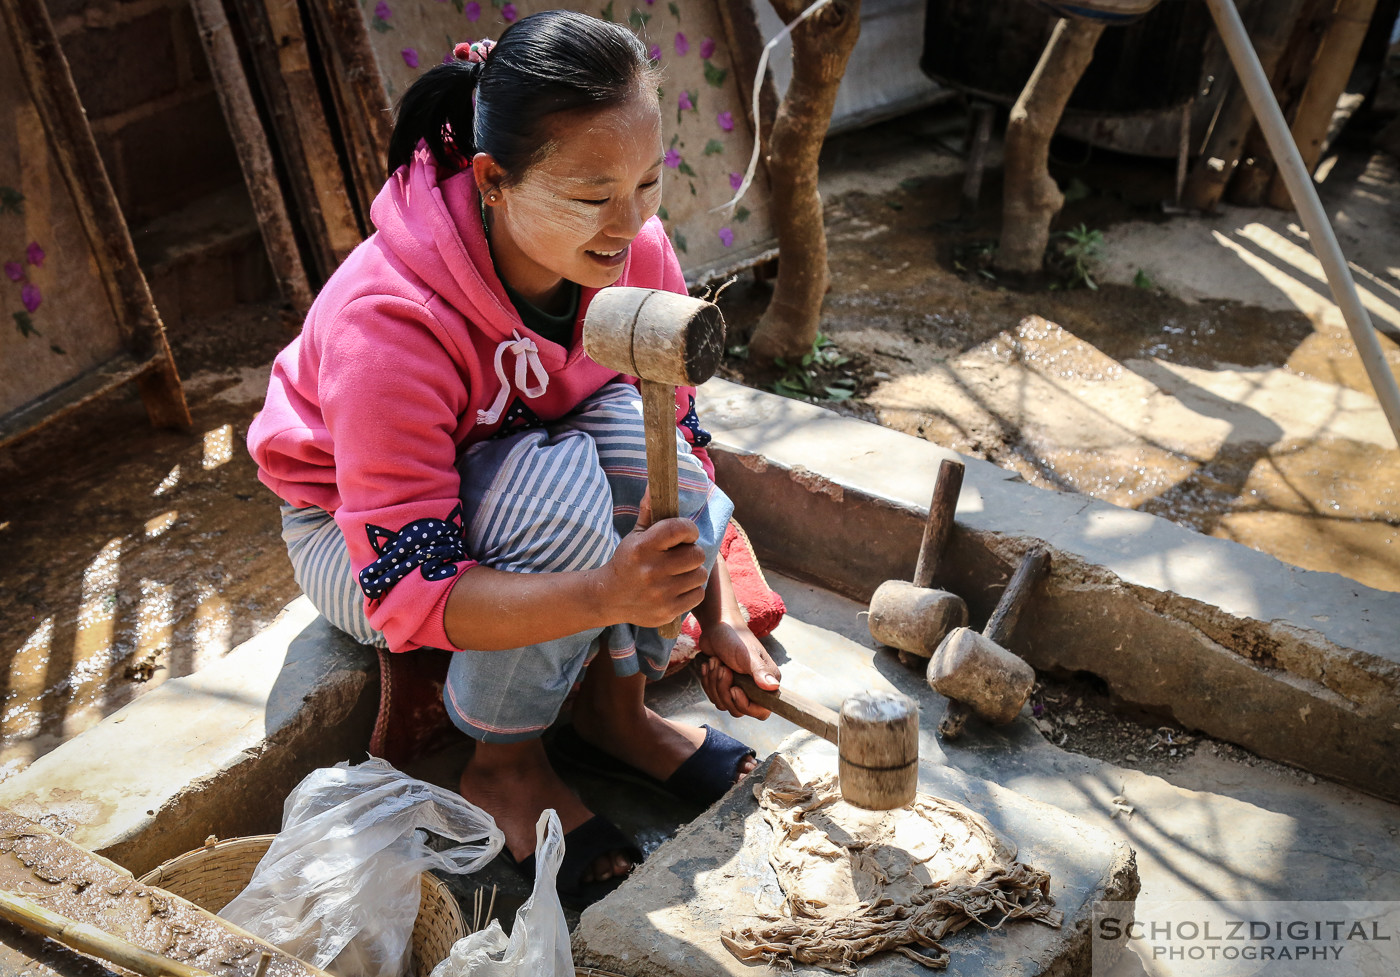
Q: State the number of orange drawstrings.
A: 0